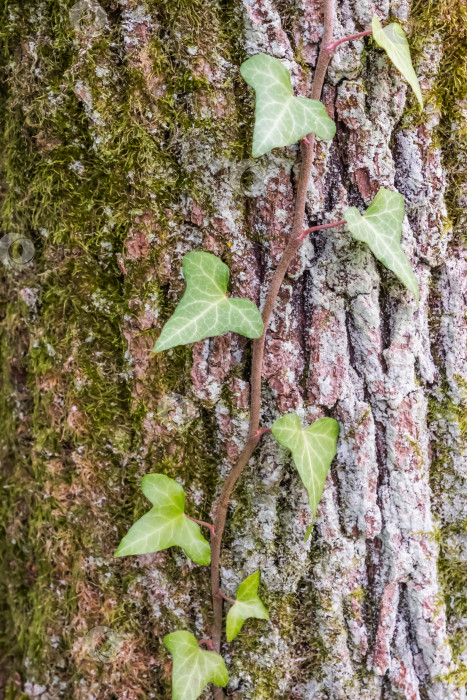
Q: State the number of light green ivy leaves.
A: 8